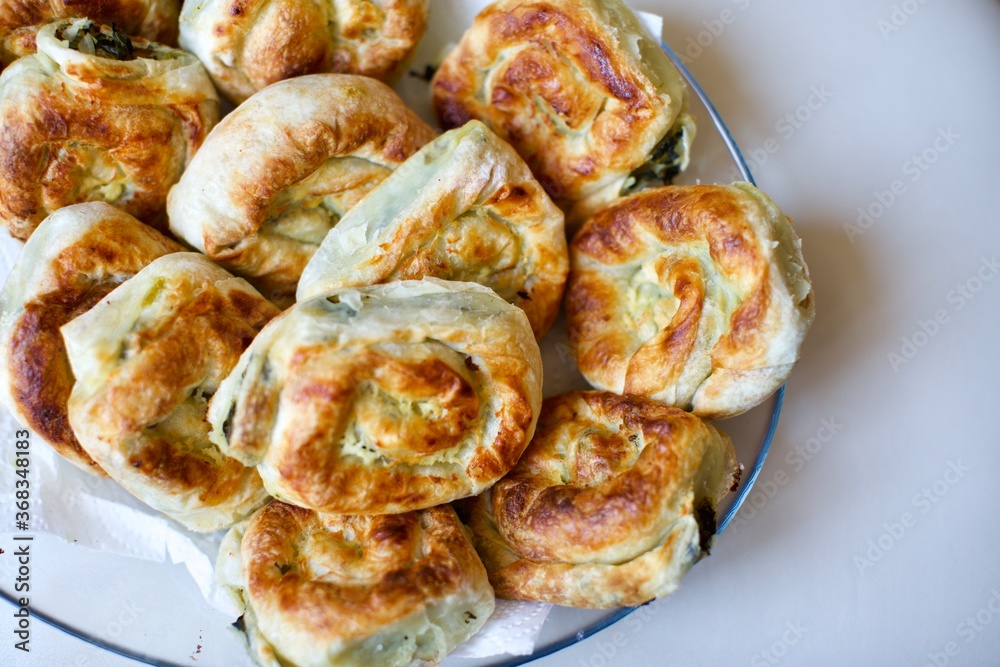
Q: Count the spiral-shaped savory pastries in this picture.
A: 12